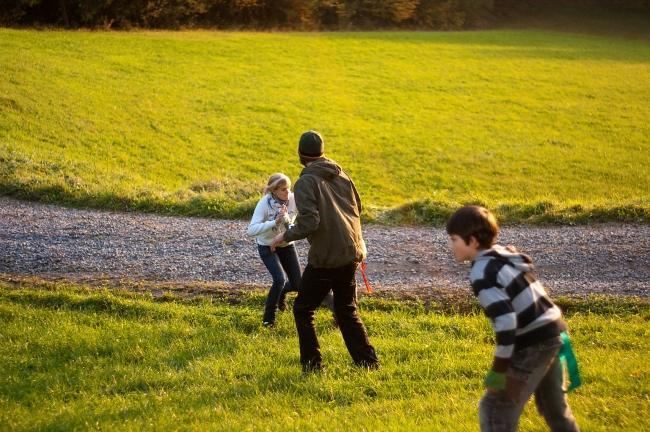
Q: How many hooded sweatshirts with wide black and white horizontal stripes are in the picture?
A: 1